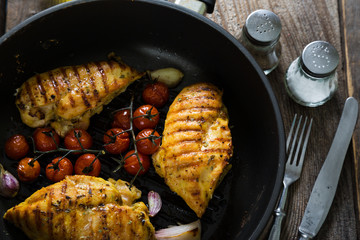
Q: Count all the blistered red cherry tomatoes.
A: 12